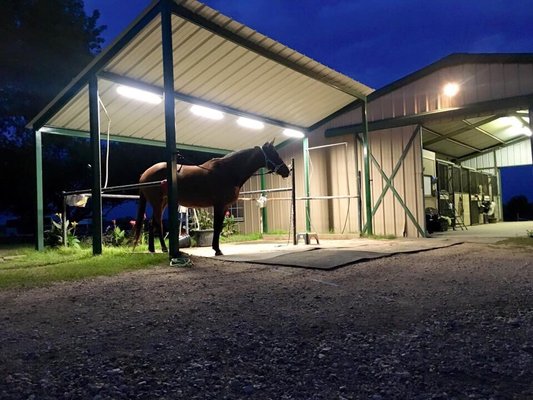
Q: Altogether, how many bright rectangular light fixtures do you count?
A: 4